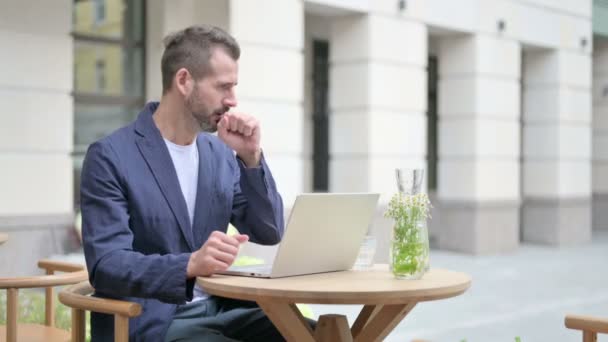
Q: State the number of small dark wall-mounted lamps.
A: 3